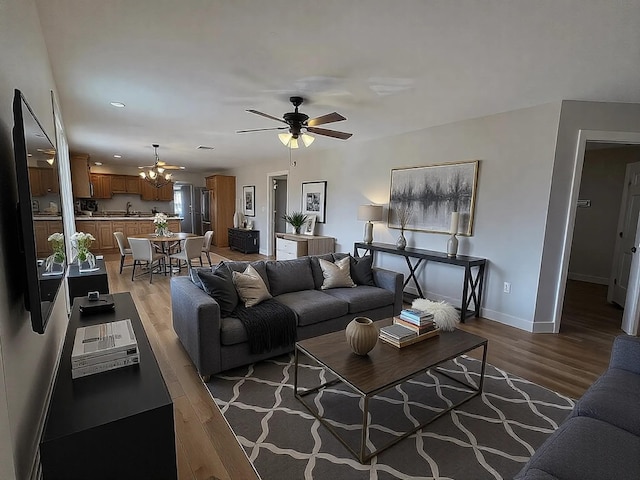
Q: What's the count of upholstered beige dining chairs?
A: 4